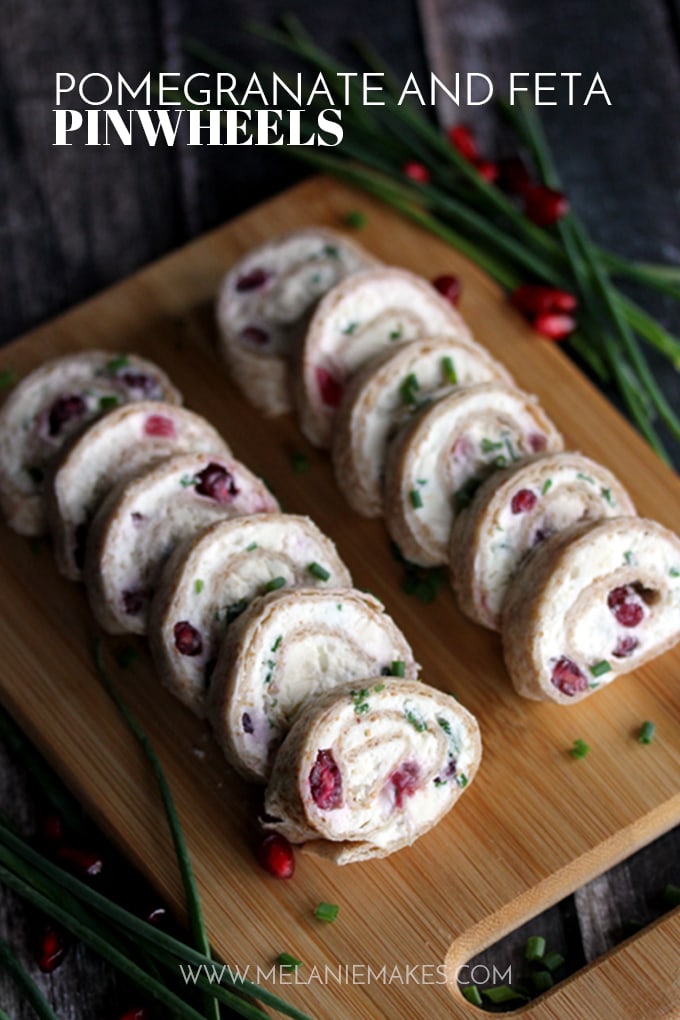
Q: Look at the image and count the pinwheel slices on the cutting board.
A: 12